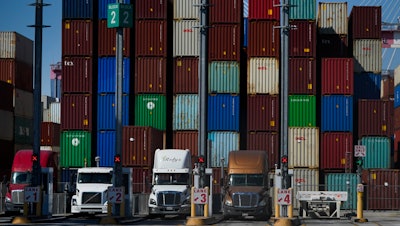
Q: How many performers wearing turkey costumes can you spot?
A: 0